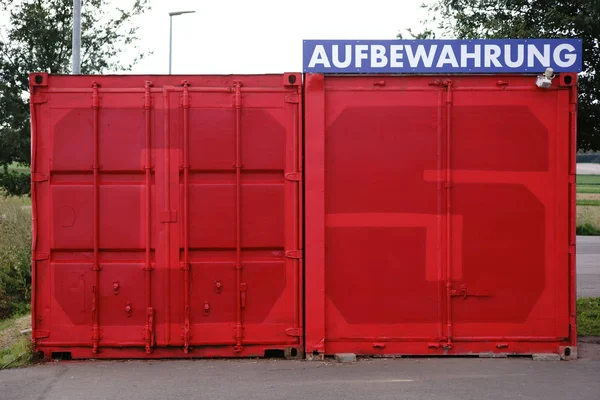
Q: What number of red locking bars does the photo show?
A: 5